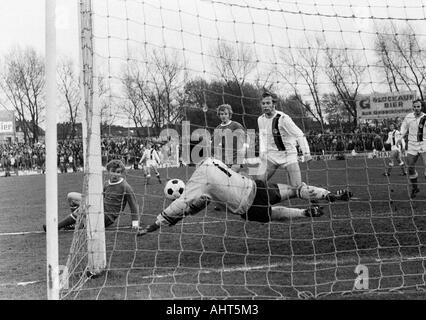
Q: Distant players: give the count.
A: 2